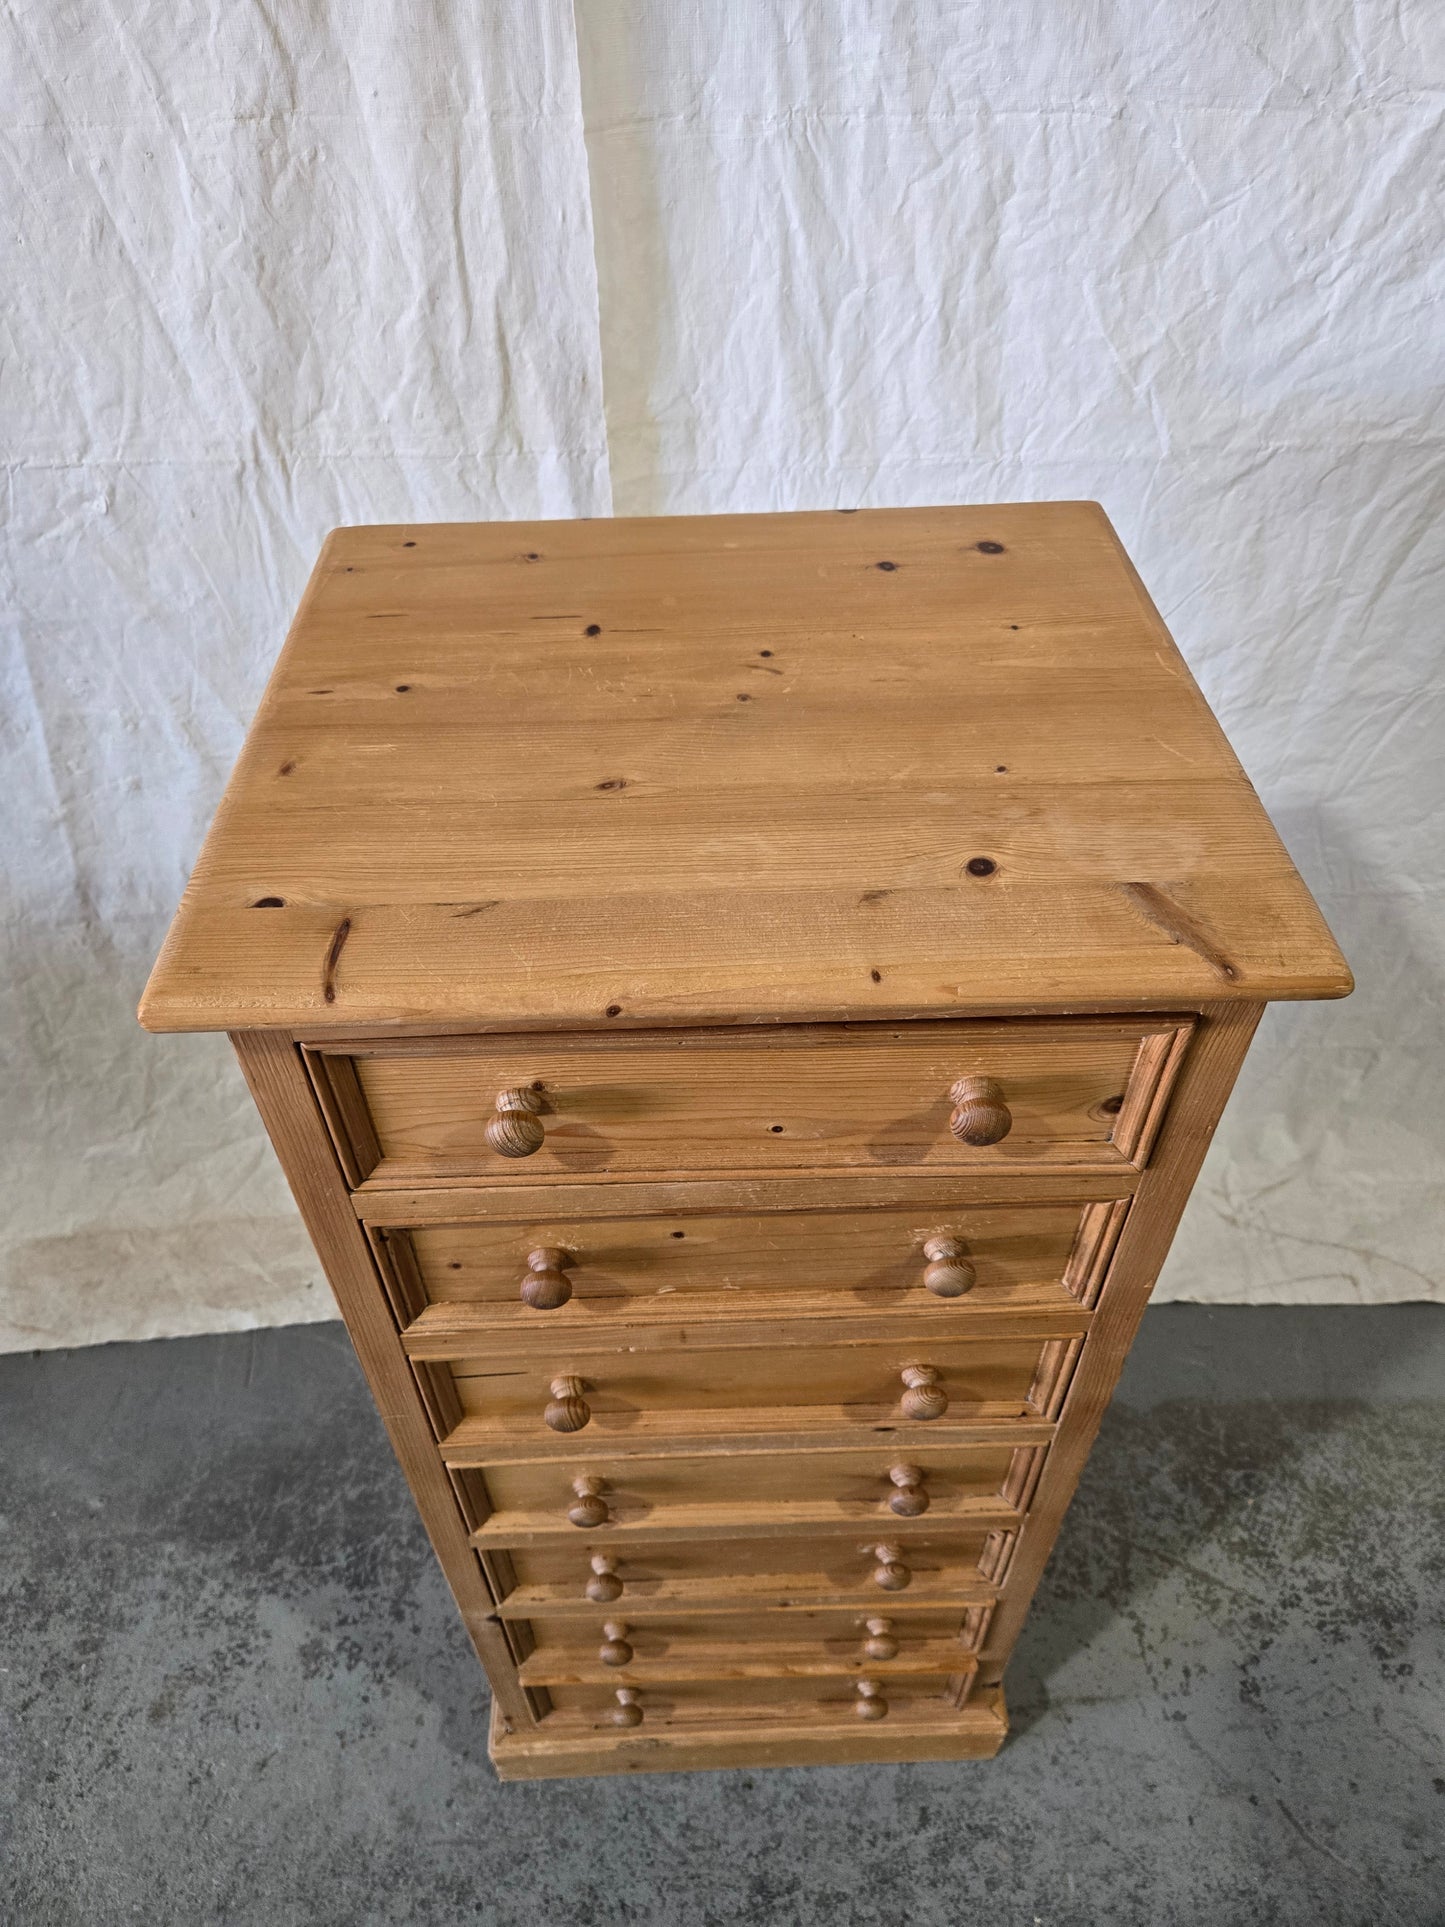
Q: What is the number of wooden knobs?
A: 14